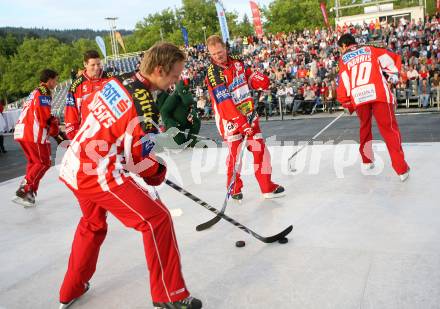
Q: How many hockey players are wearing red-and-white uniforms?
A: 5